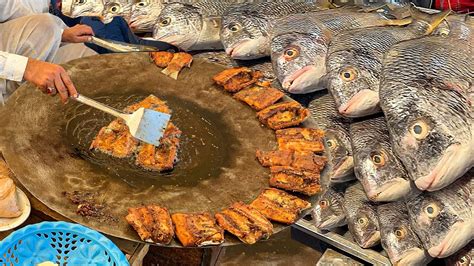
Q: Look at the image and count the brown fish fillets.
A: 15